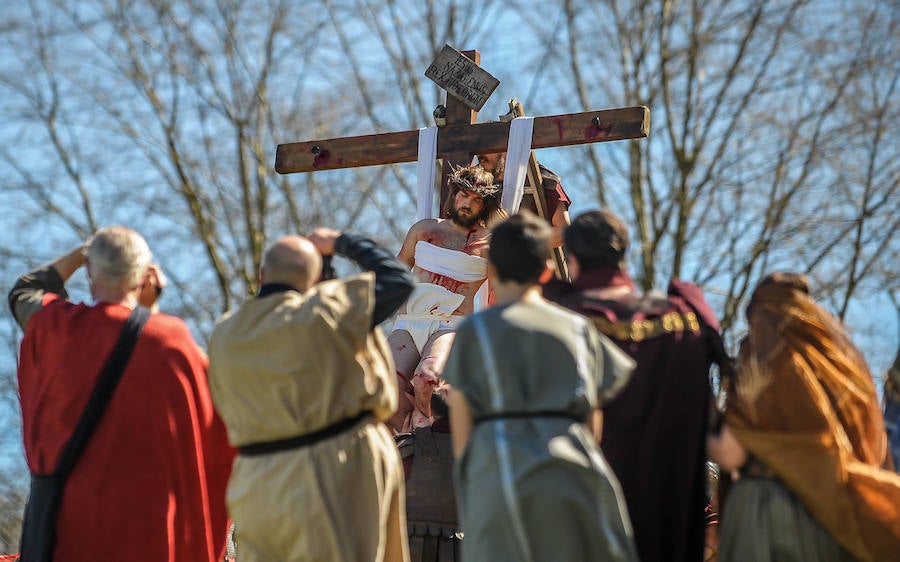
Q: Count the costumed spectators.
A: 5